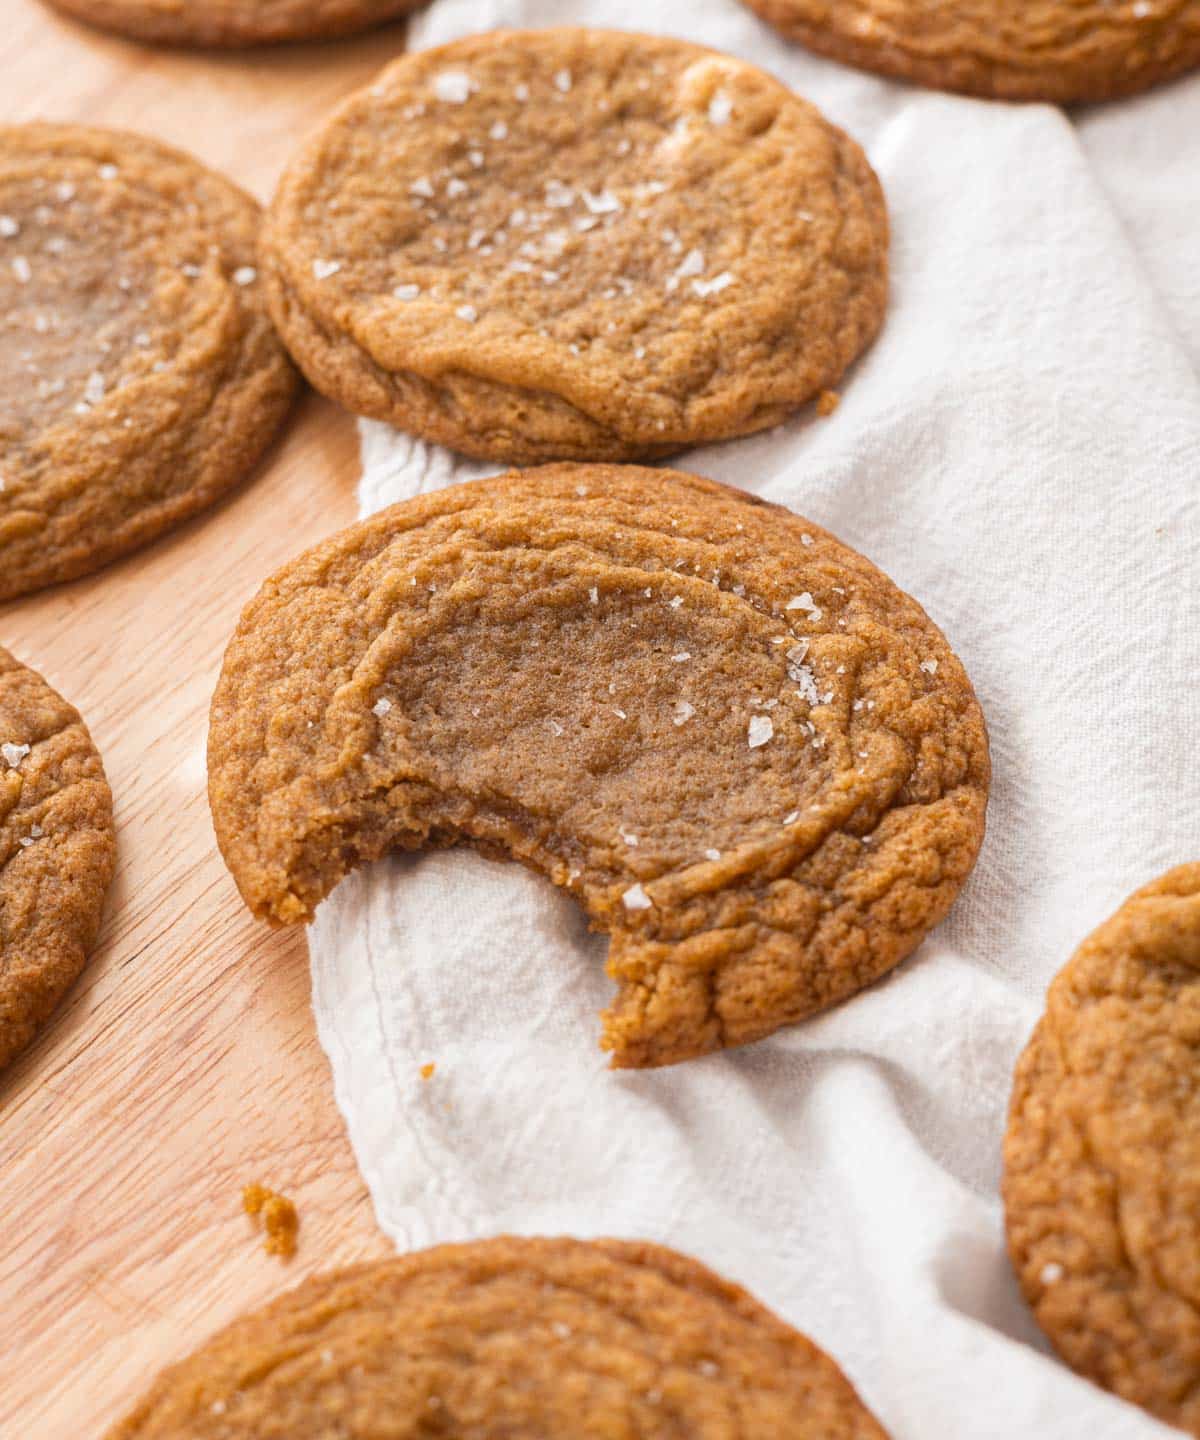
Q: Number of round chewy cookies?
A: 8